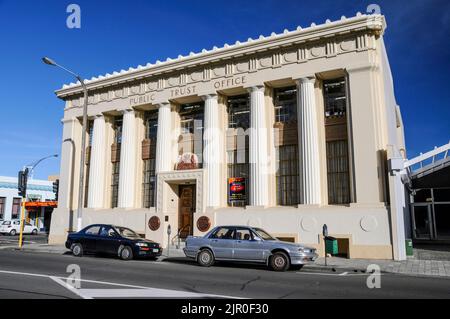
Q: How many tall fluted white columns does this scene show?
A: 6